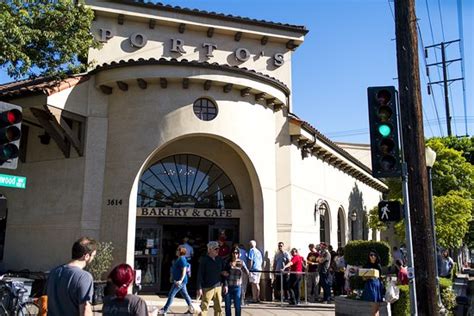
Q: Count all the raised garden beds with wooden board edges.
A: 0